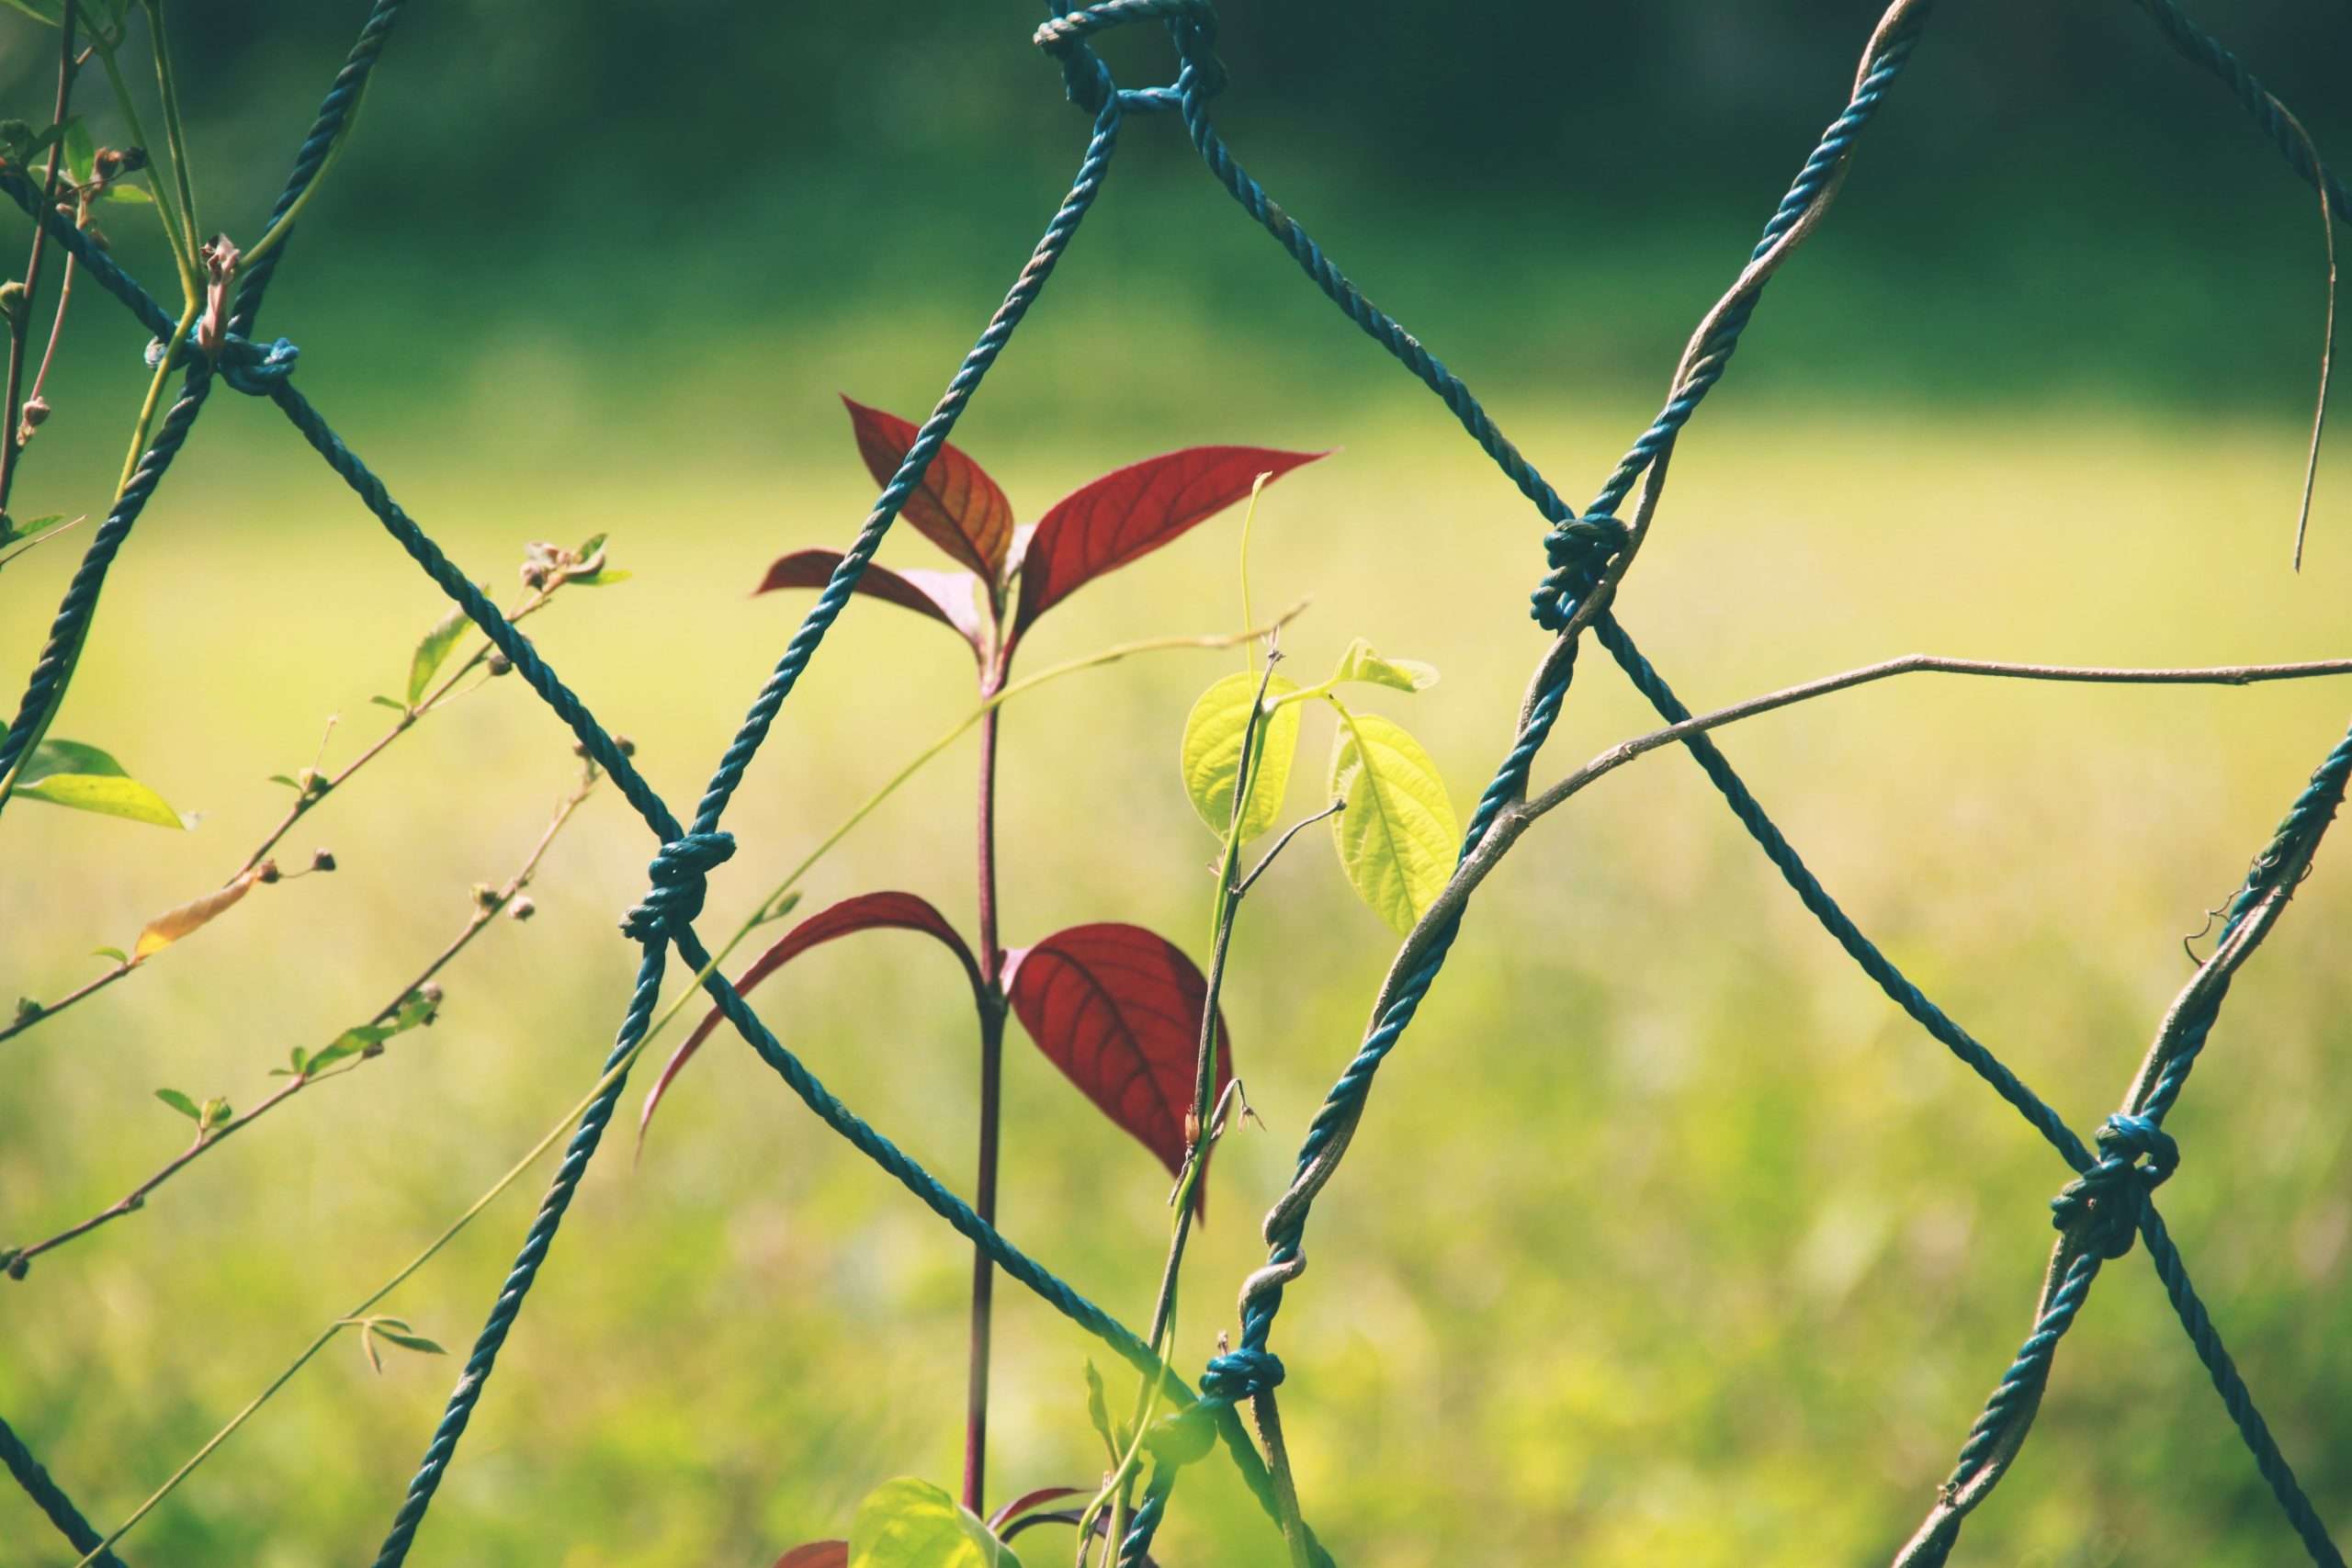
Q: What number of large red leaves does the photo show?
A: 5